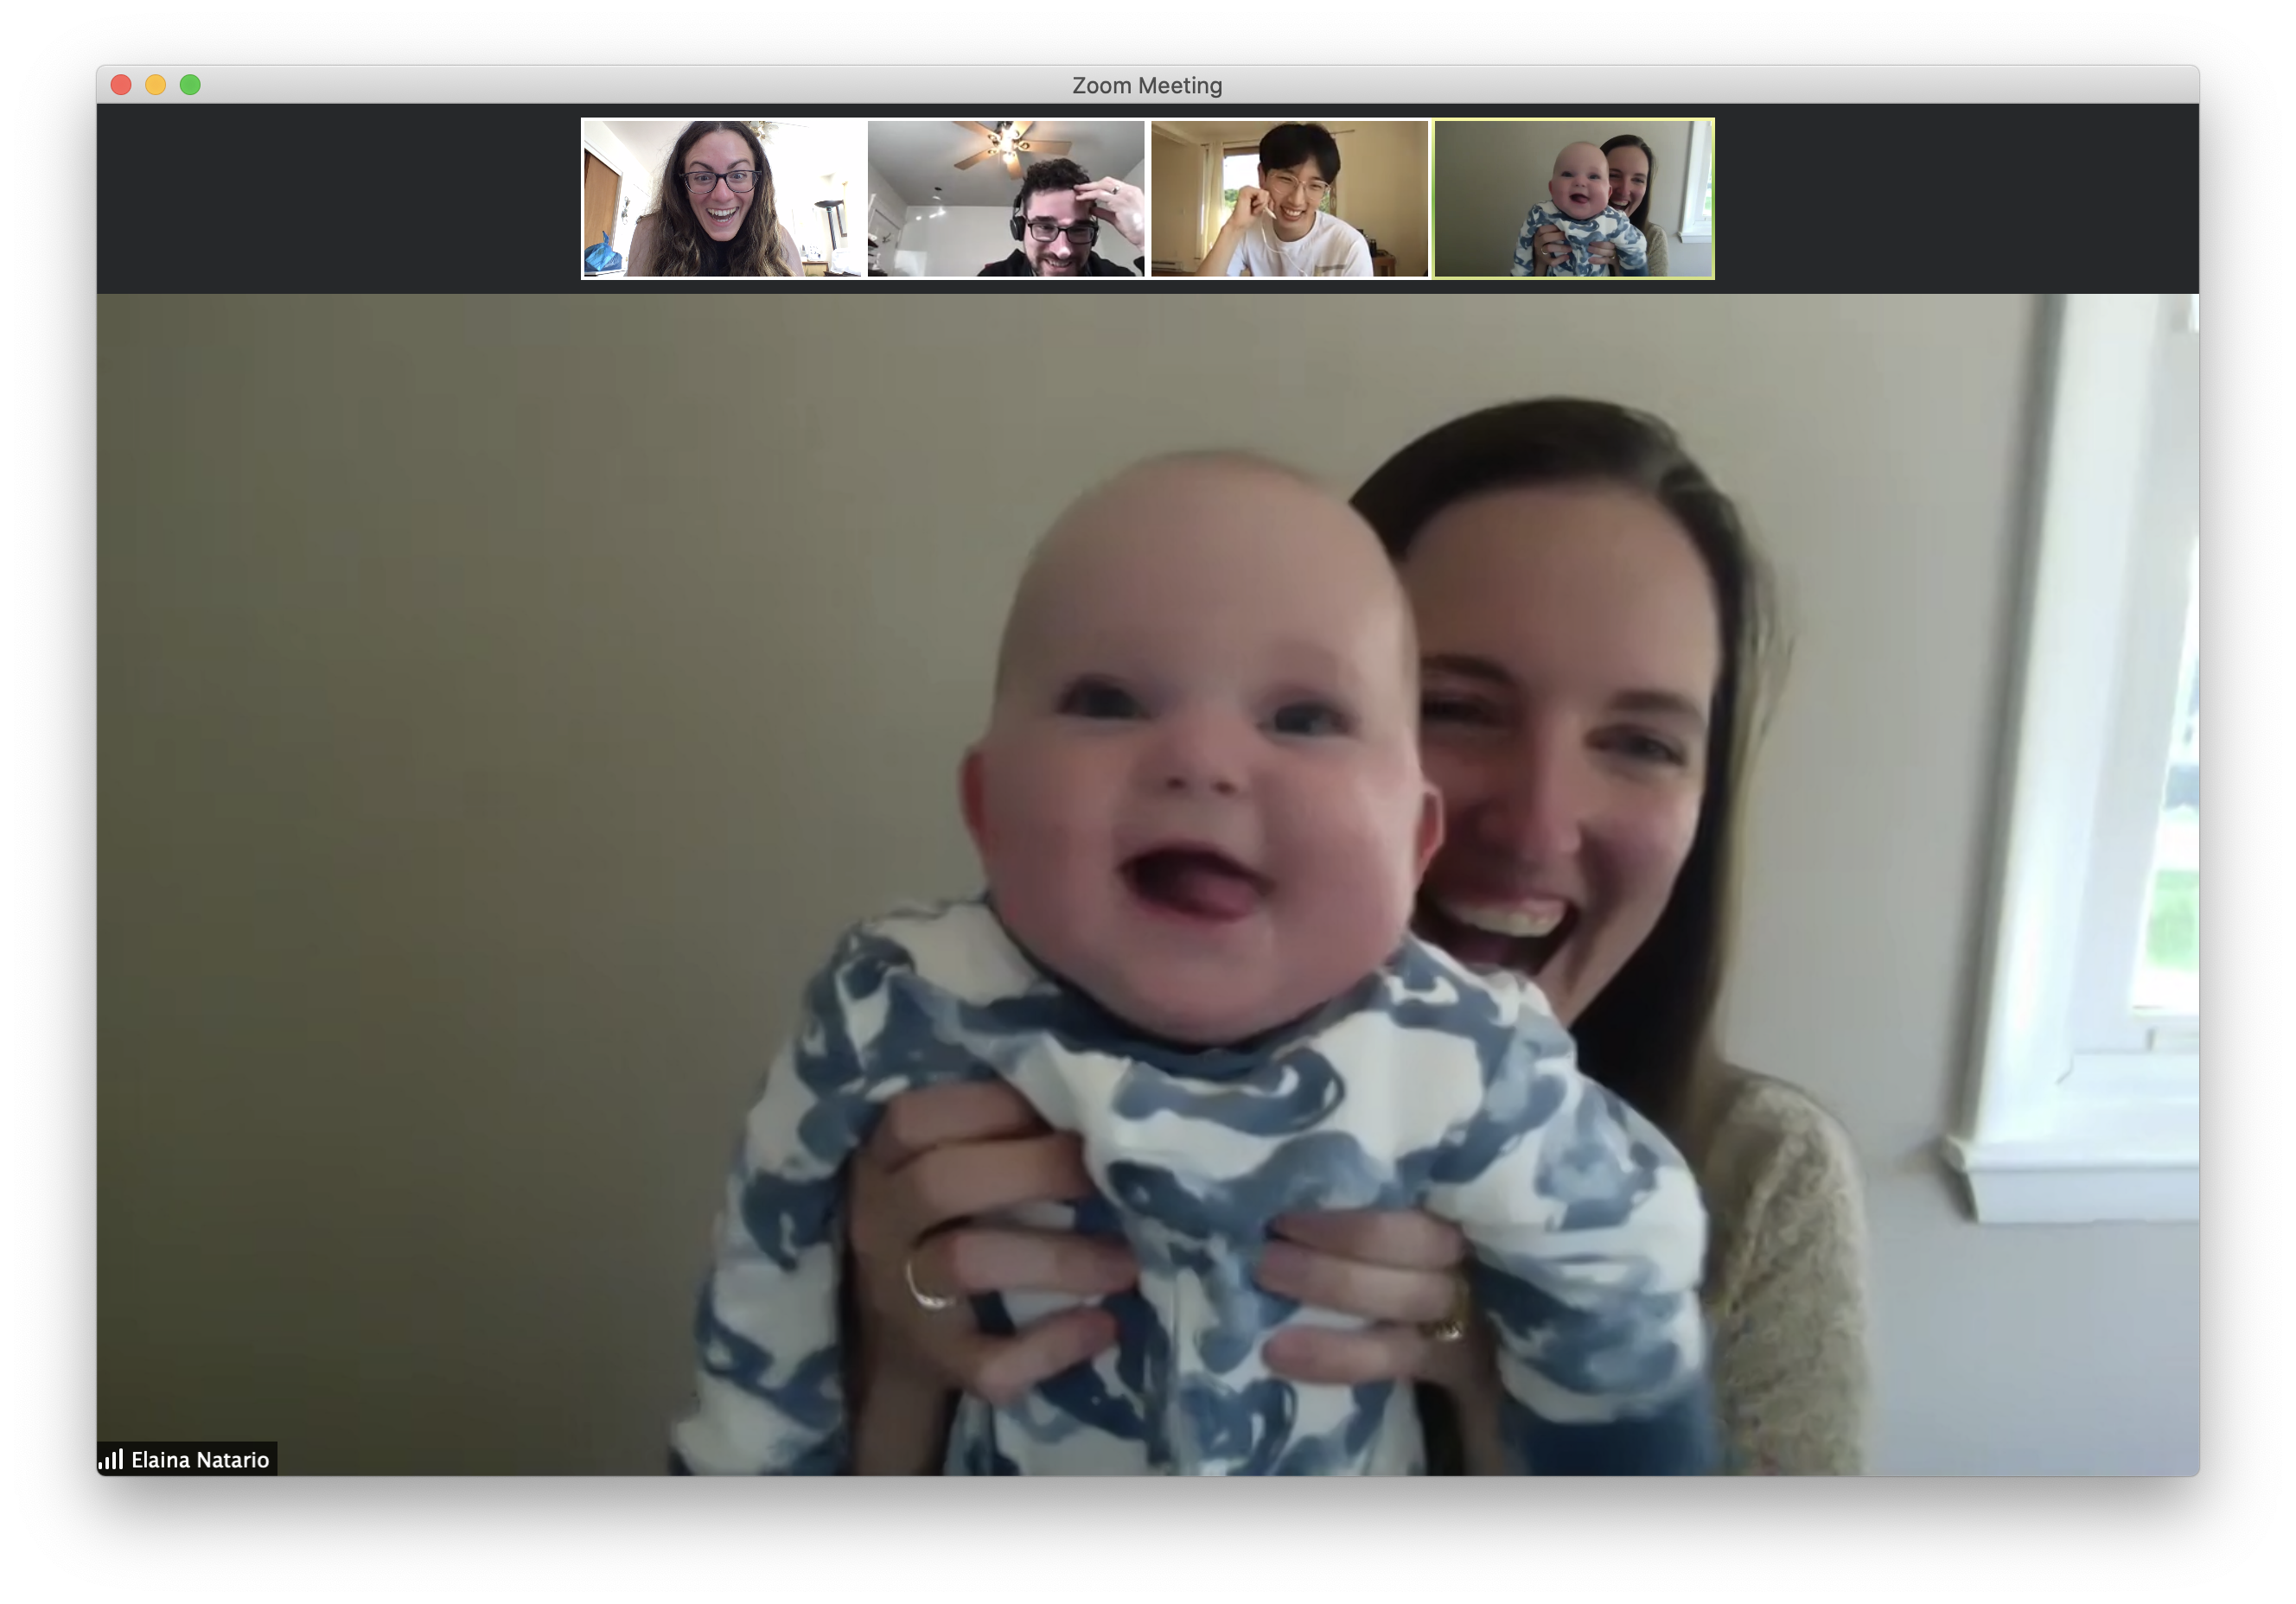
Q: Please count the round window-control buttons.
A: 3